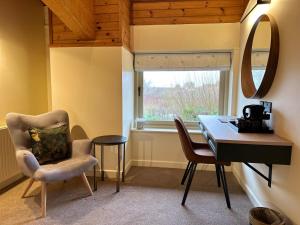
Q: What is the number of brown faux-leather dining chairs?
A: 1